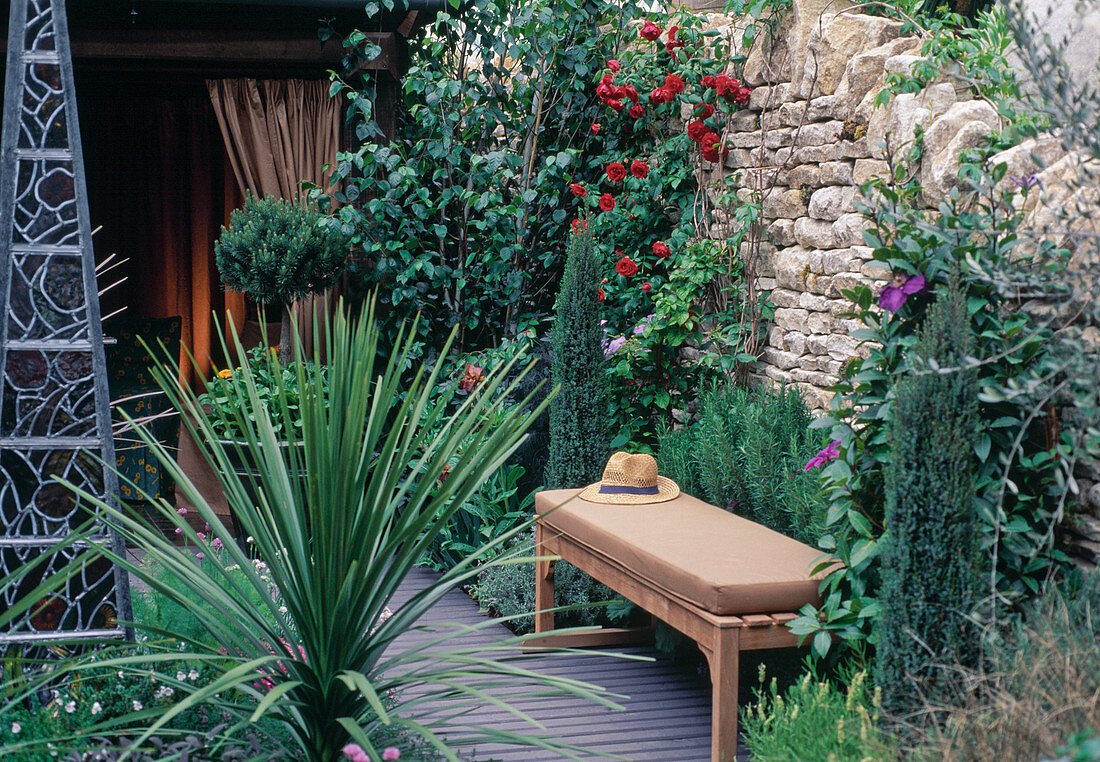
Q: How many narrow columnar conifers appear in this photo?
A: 2